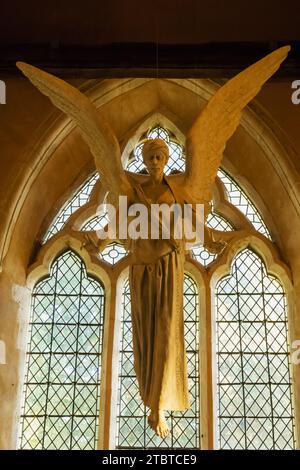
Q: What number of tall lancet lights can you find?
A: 3